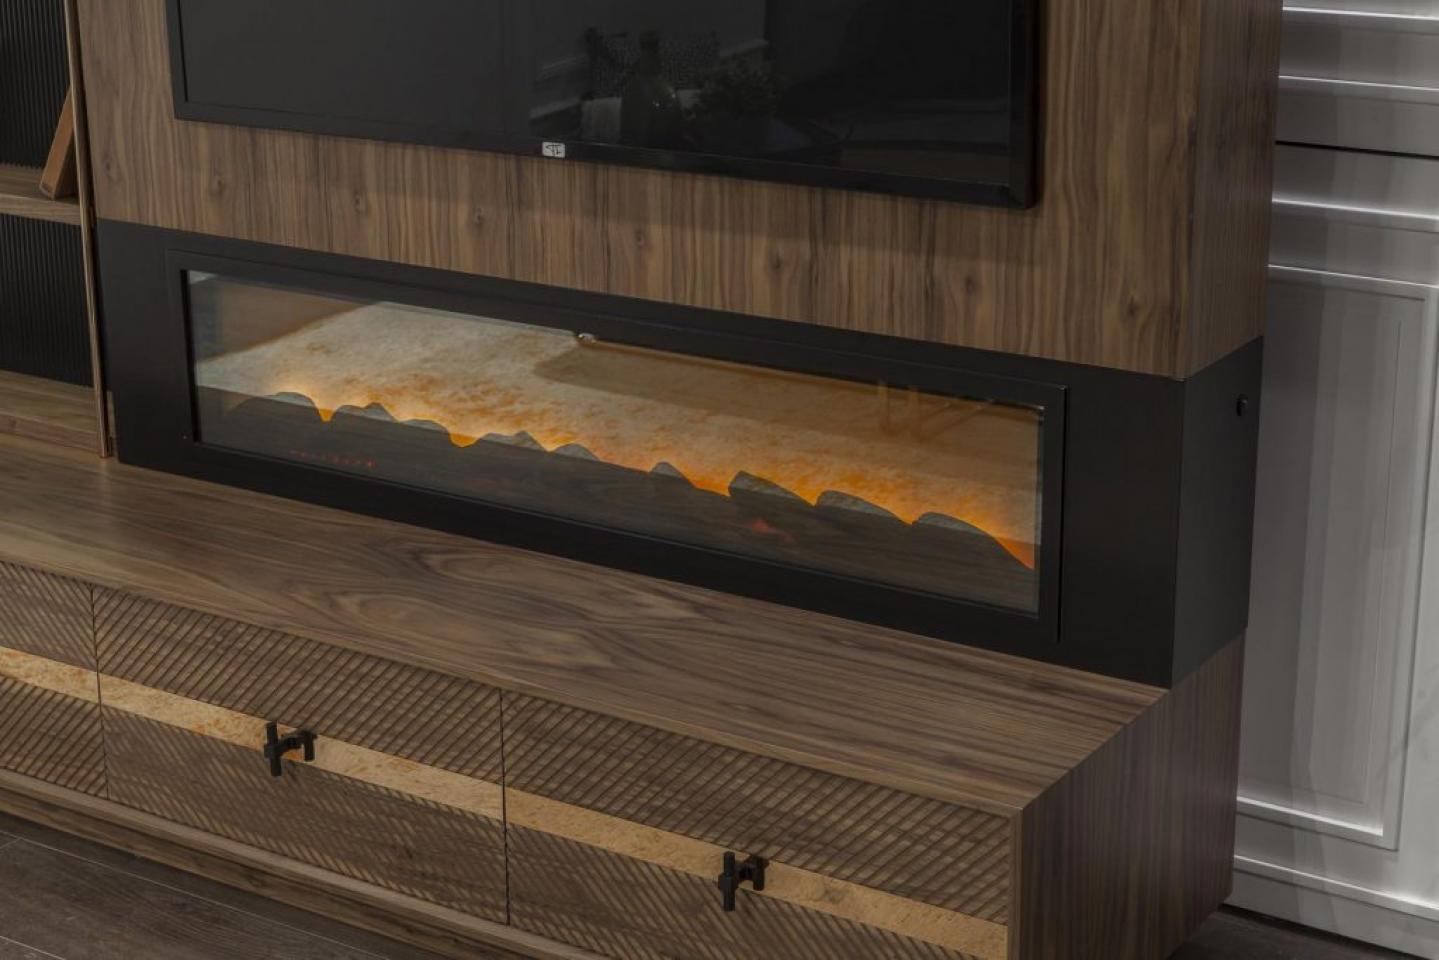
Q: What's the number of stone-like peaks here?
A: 9